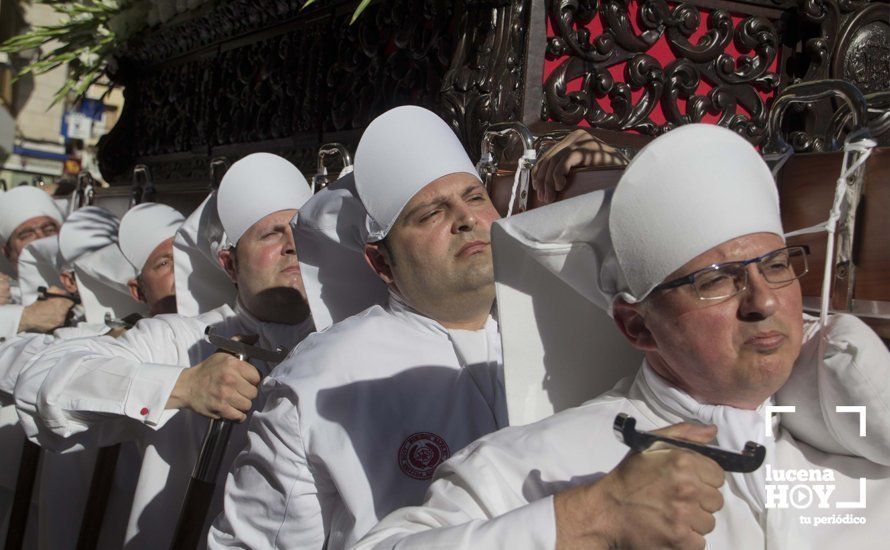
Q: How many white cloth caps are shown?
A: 6